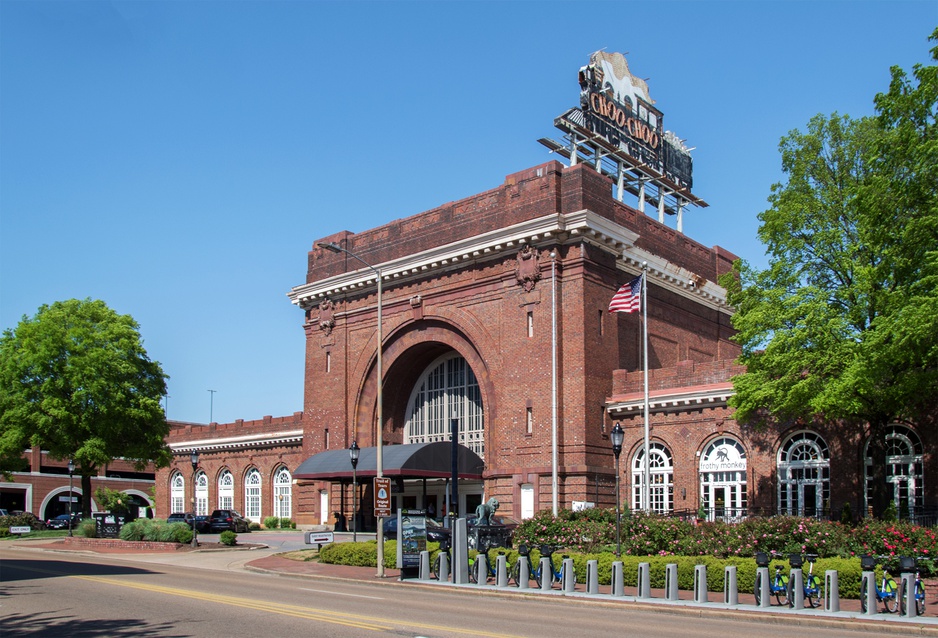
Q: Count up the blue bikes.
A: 8